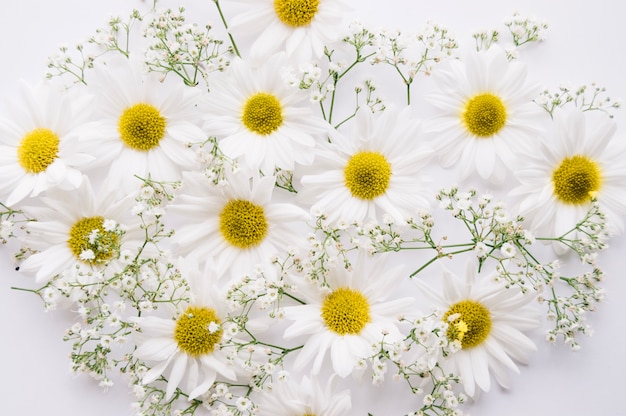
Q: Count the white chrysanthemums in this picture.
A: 13